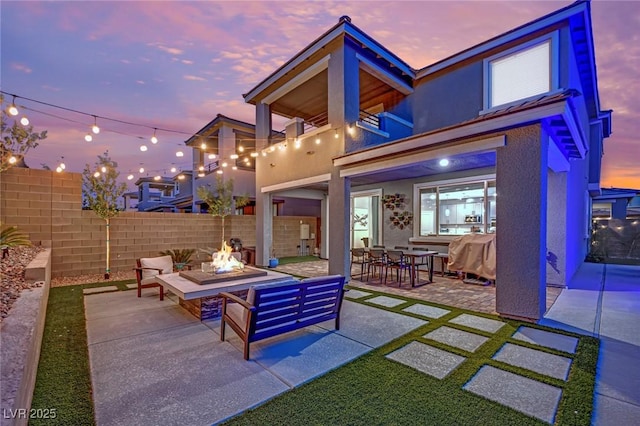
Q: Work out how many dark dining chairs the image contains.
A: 6